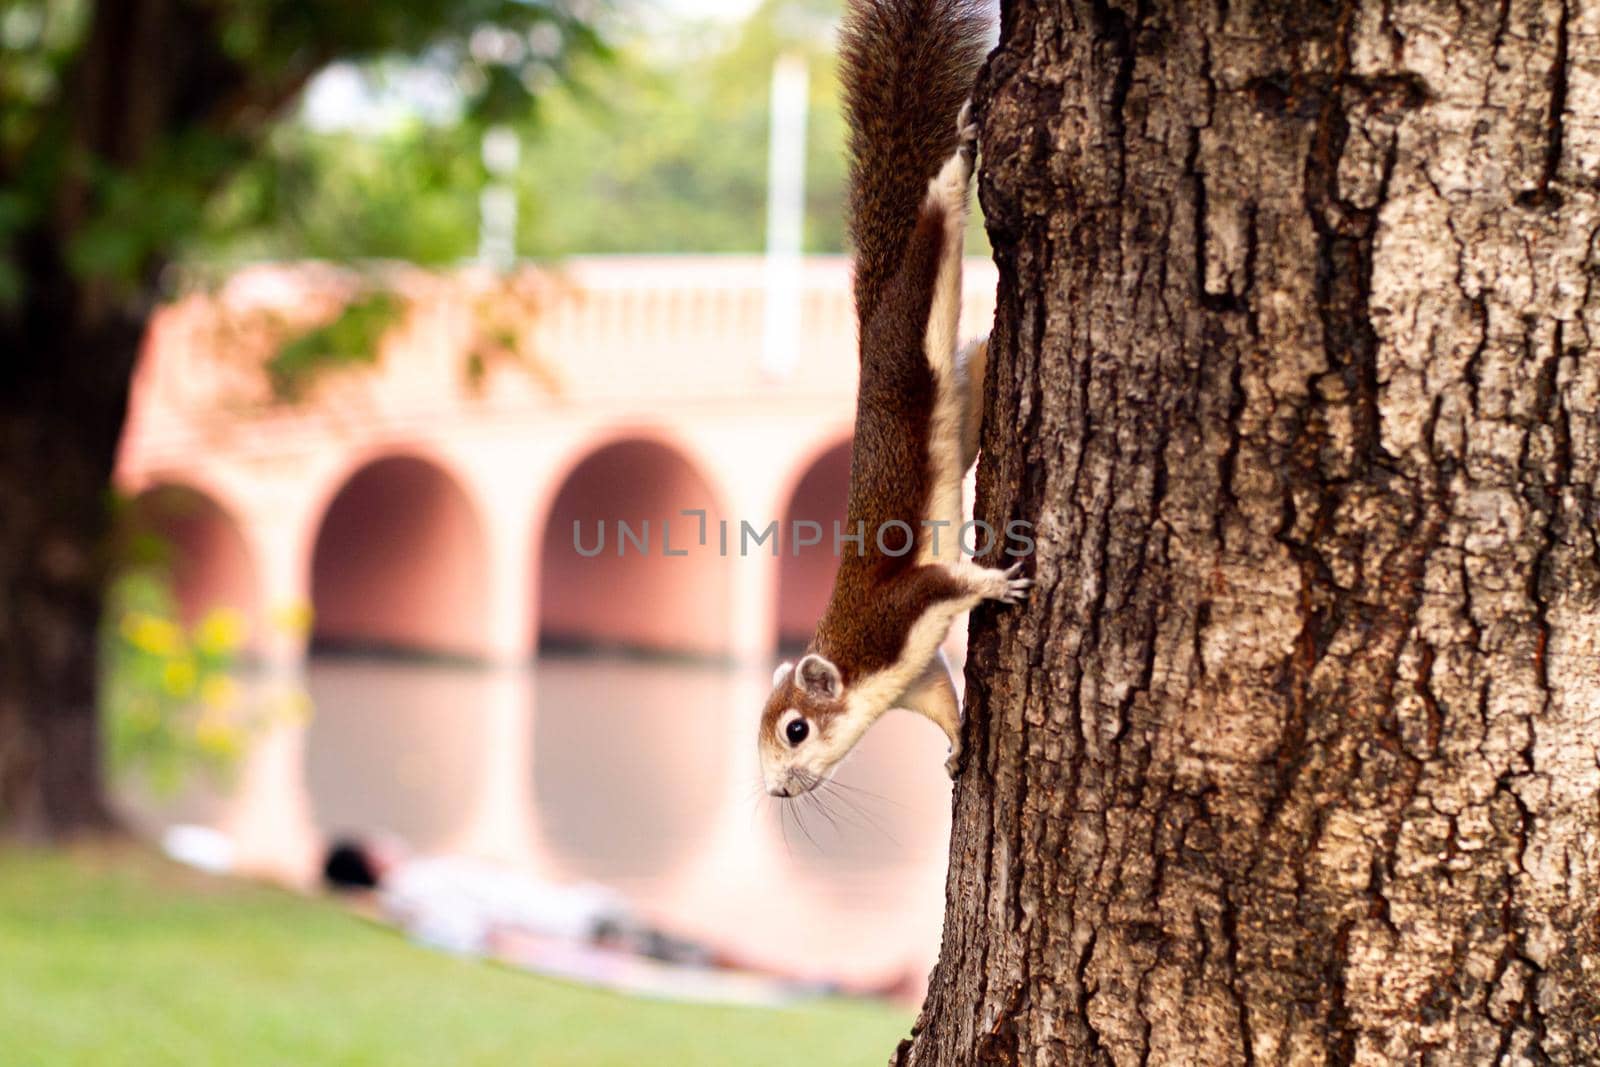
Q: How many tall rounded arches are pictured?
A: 4